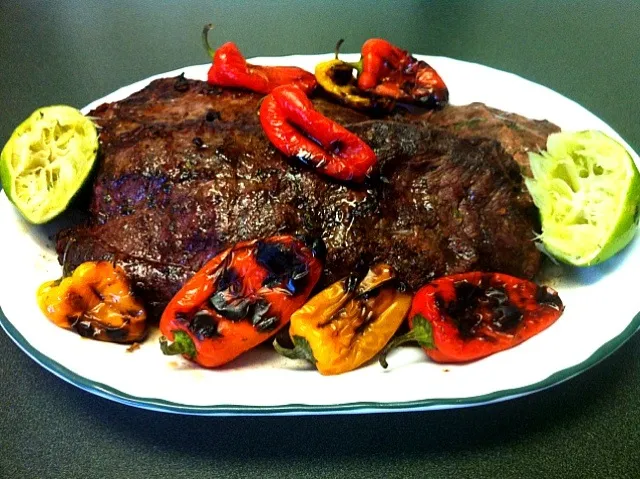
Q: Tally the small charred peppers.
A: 8